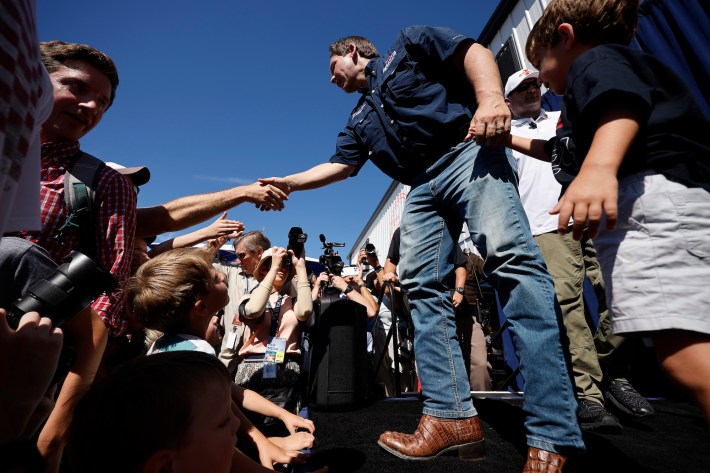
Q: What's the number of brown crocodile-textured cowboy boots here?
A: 2